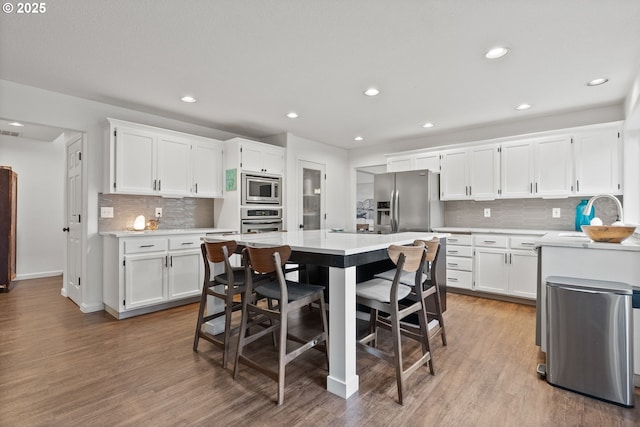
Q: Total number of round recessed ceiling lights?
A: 9